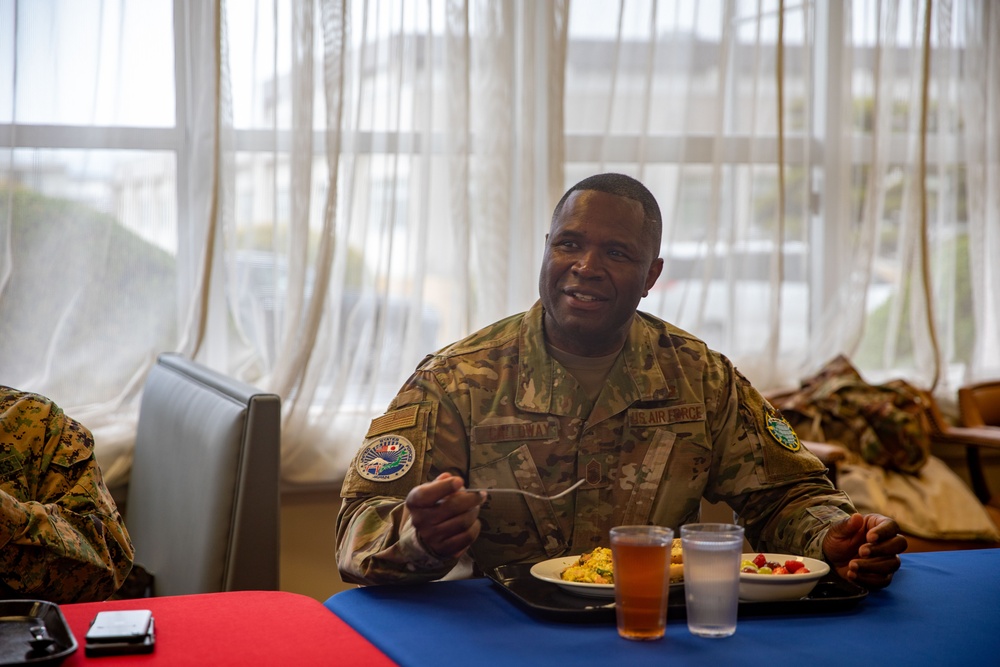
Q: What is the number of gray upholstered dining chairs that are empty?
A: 1